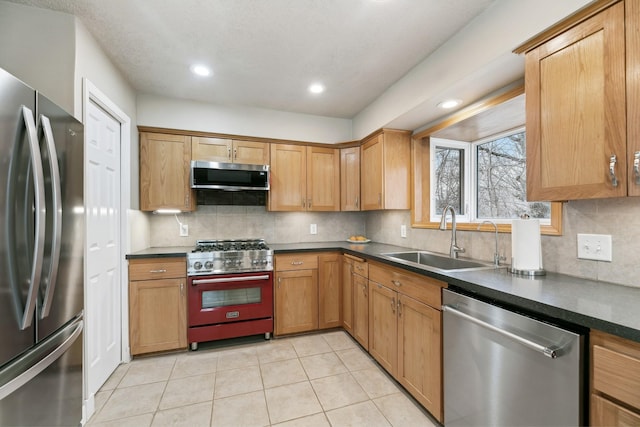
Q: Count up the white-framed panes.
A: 2